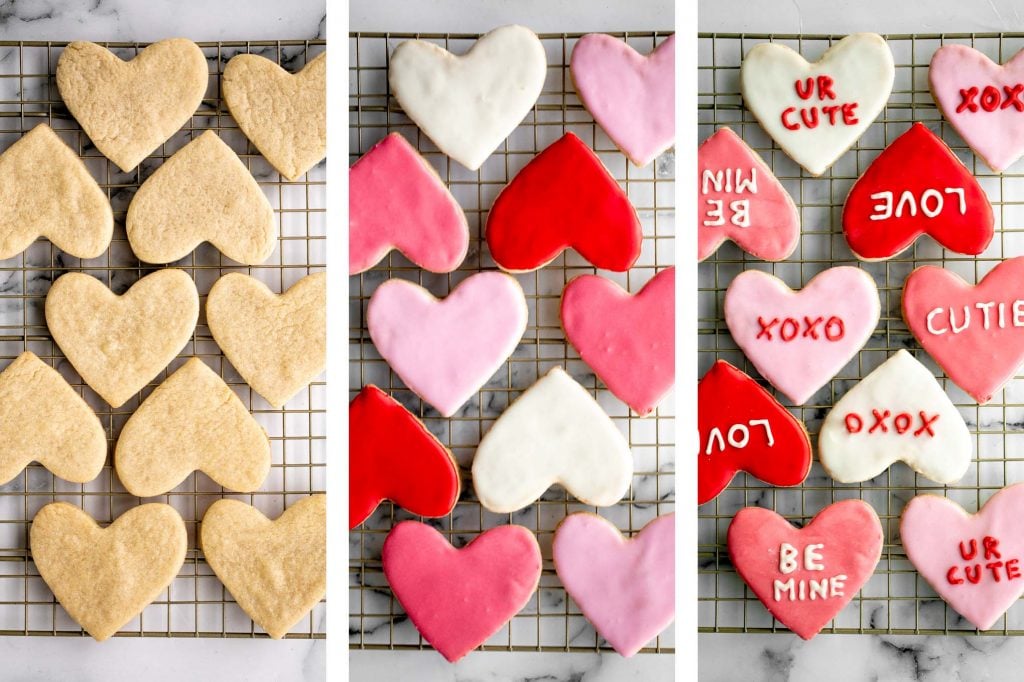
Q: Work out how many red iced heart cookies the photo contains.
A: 4